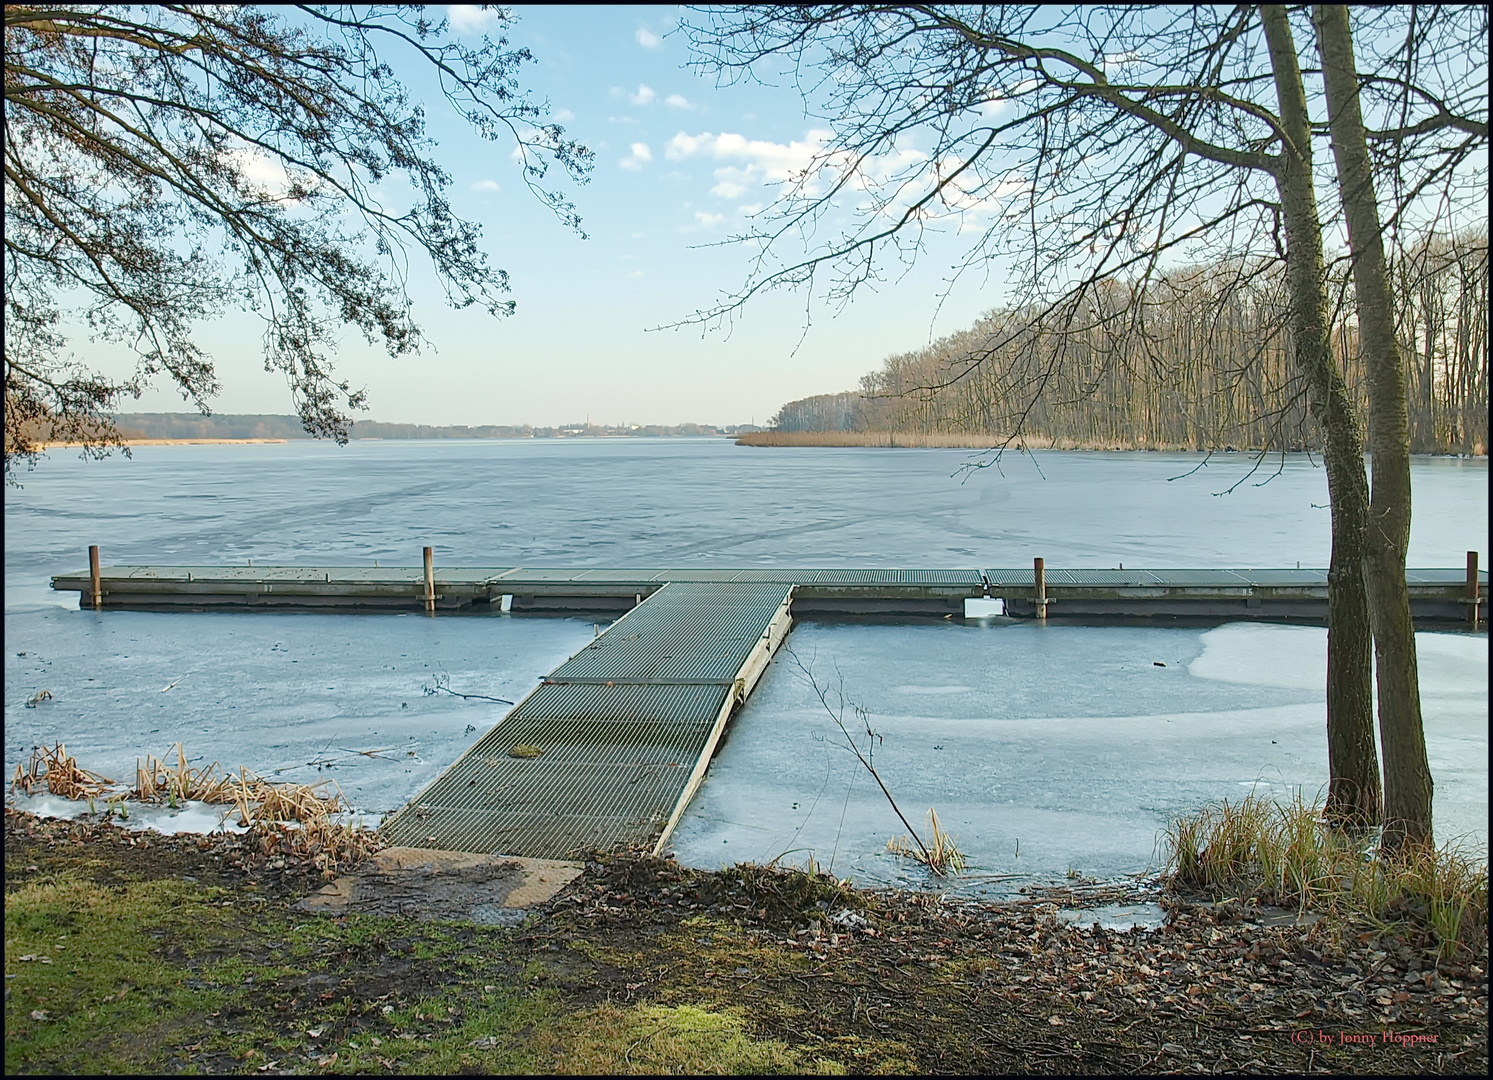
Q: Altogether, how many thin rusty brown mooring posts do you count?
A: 4